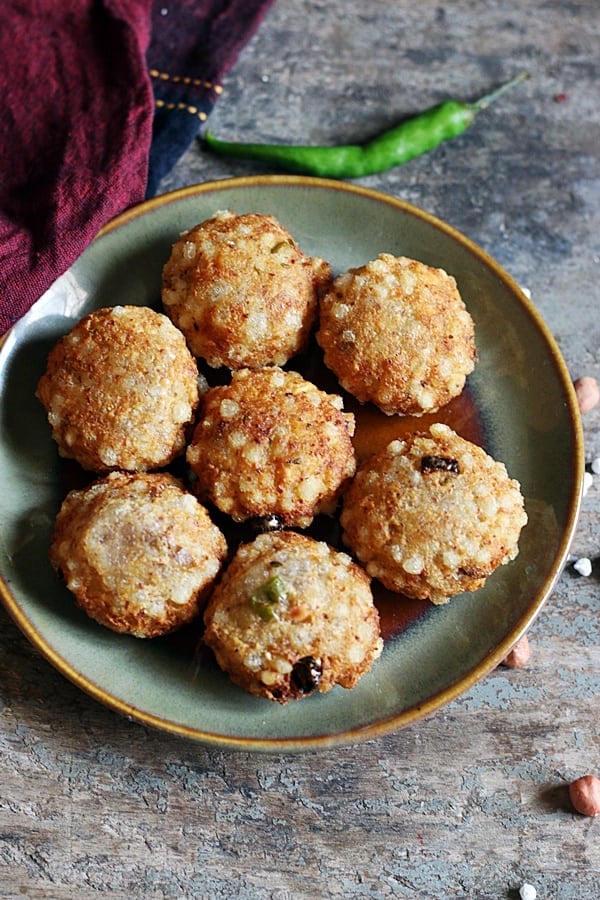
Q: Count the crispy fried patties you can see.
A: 7